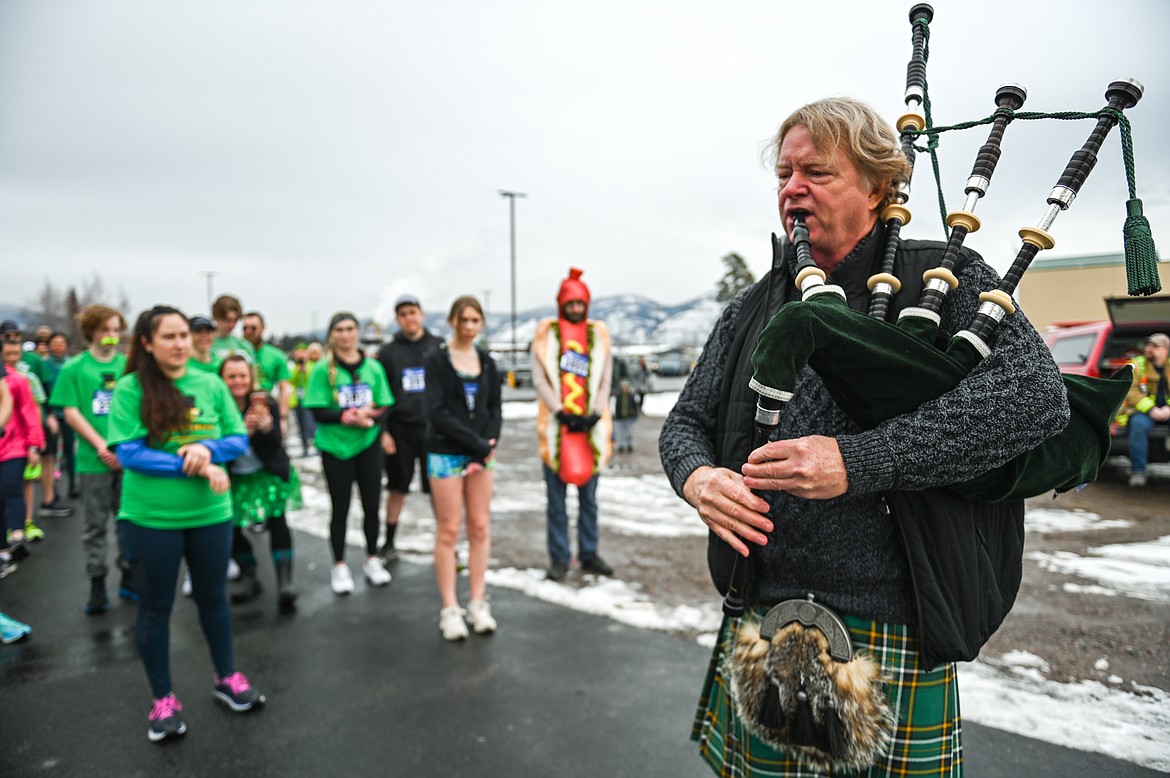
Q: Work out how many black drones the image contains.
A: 3